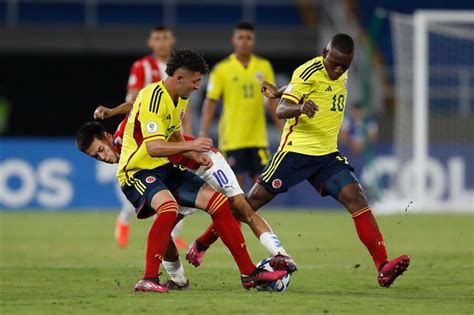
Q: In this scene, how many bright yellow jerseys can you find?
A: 3